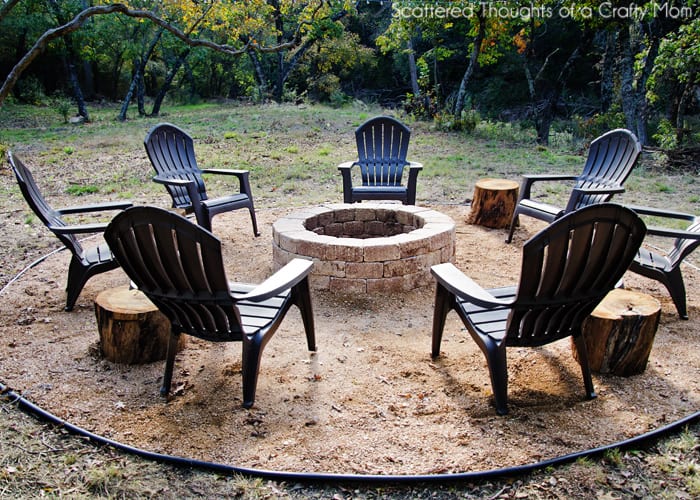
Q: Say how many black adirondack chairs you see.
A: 7